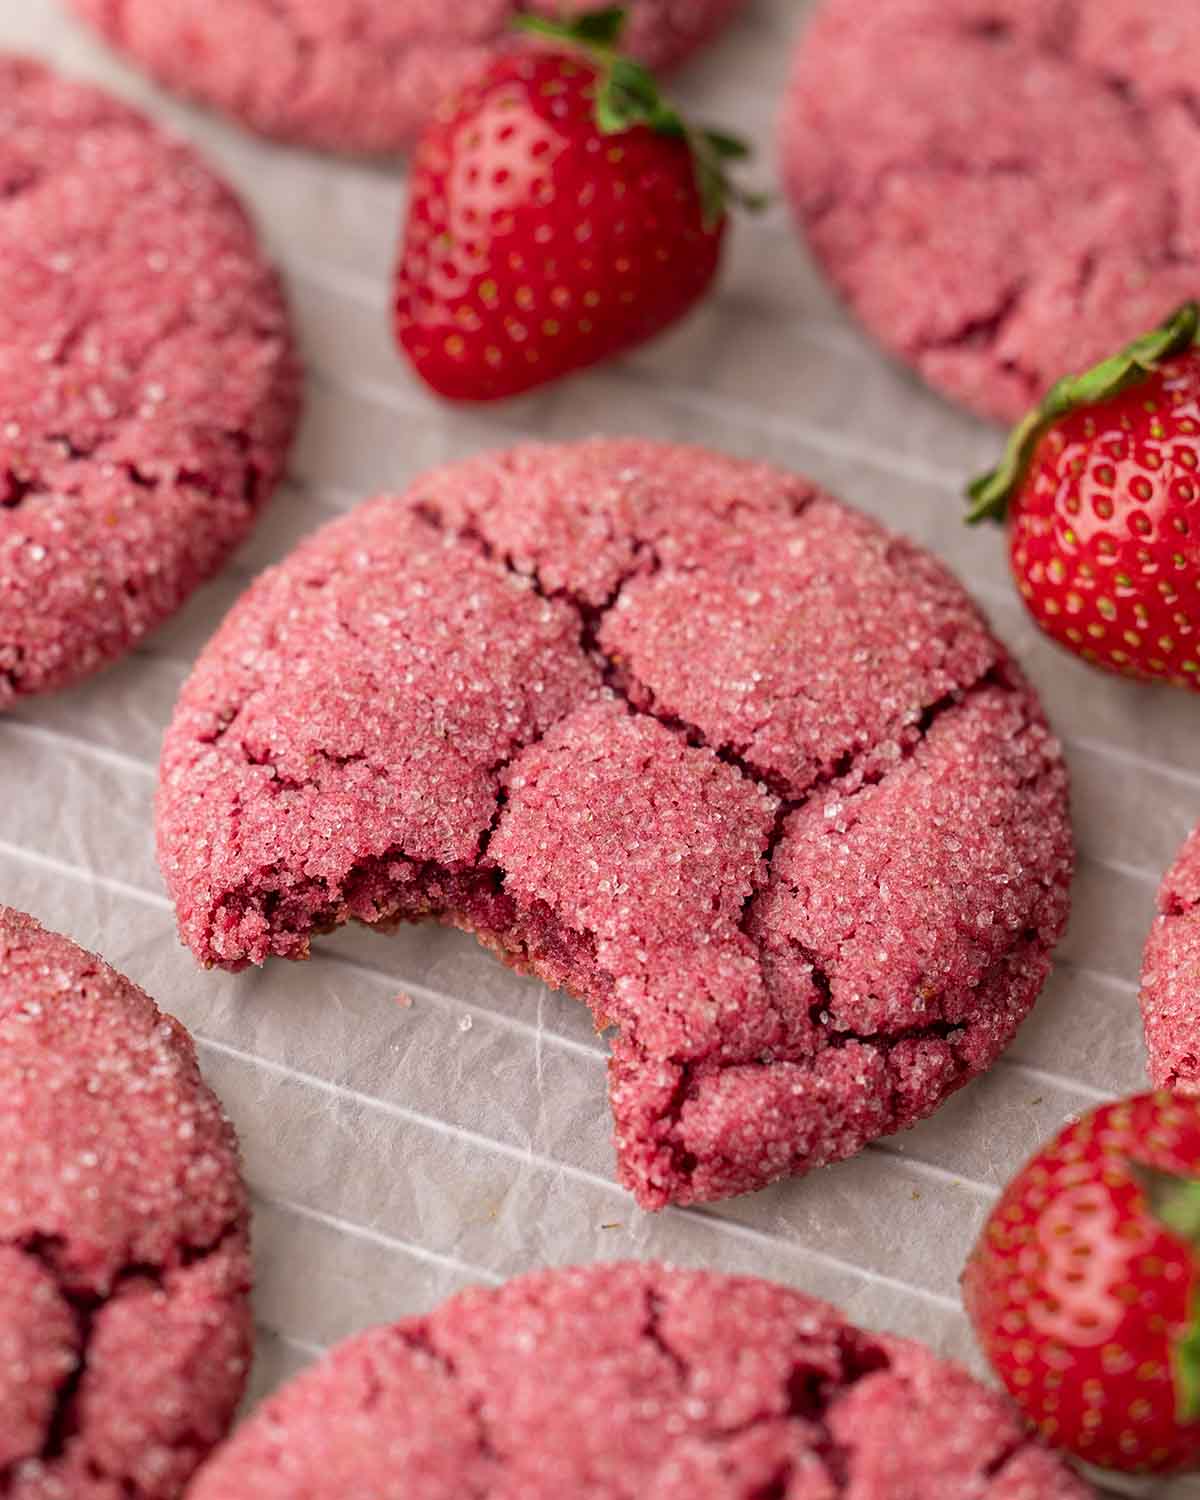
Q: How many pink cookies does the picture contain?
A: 7